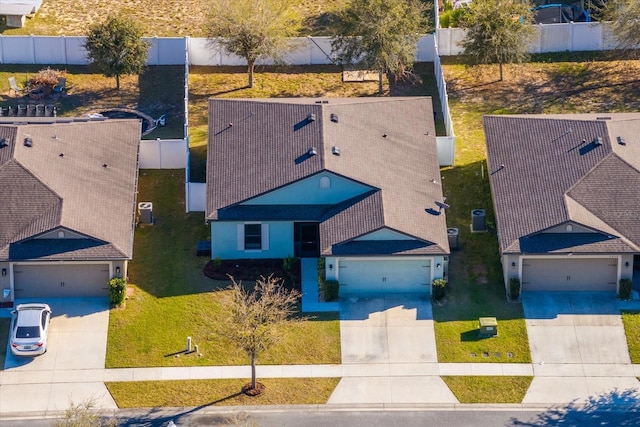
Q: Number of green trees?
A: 5